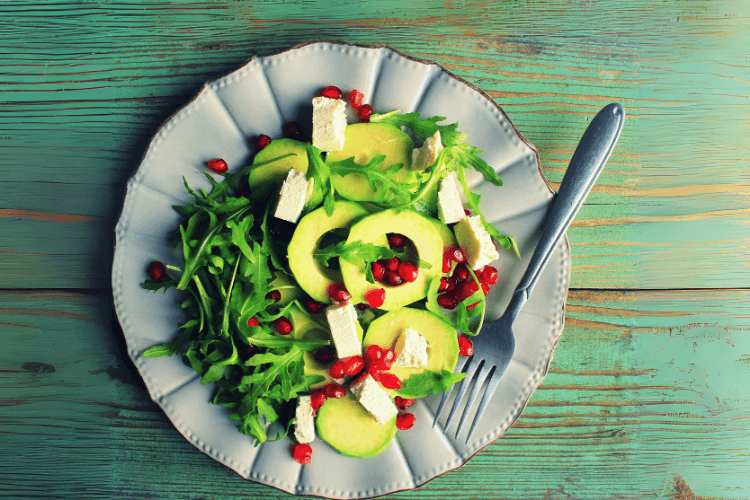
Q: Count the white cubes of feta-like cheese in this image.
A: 9